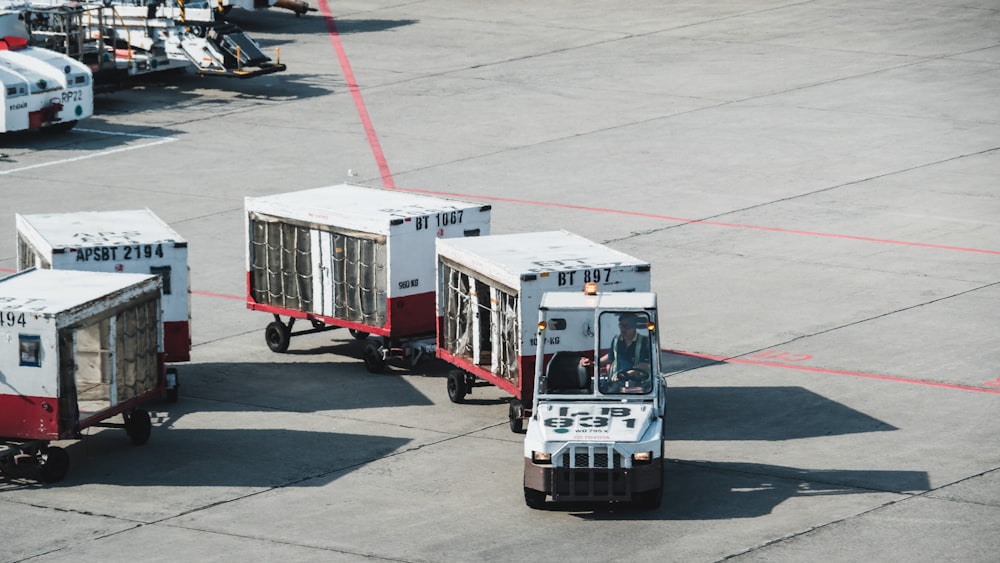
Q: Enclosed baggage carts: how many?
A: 4